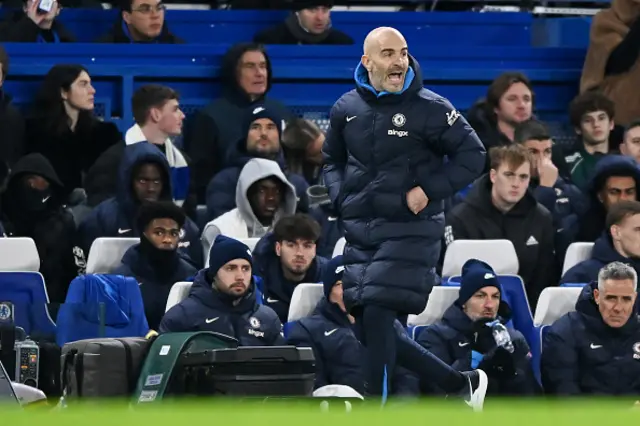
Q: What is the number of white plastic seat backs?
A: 10